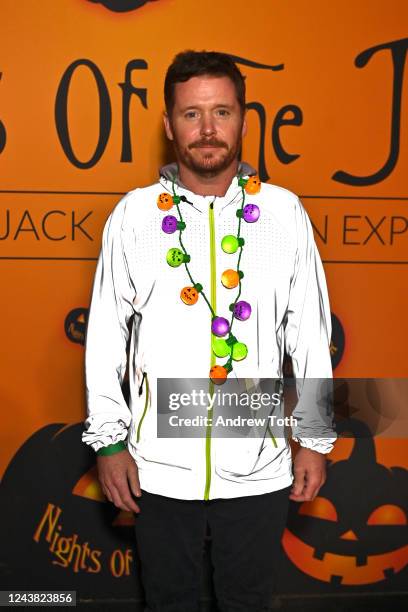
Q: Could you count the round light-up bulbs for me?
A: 13